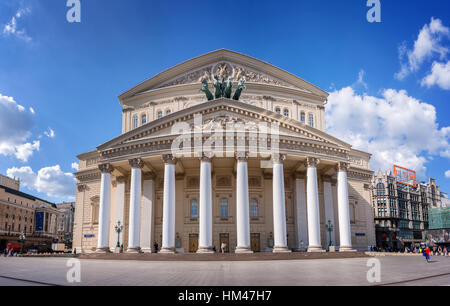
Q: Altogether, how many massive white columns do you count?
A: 8